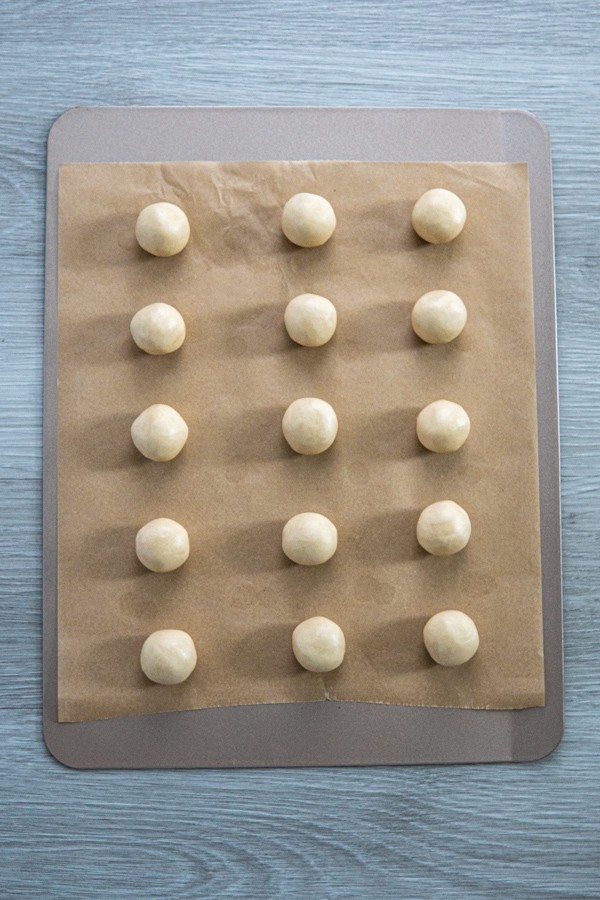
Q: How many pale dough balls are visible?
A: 15